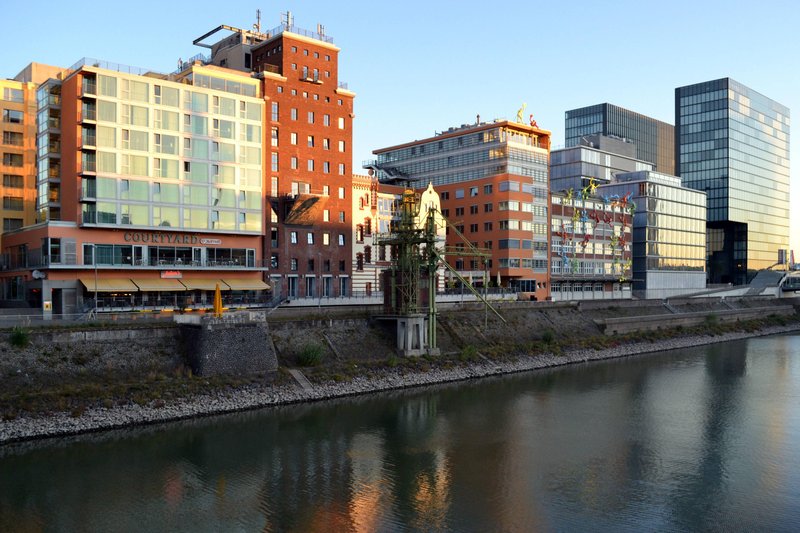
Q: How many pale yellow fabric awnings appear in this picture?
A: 4